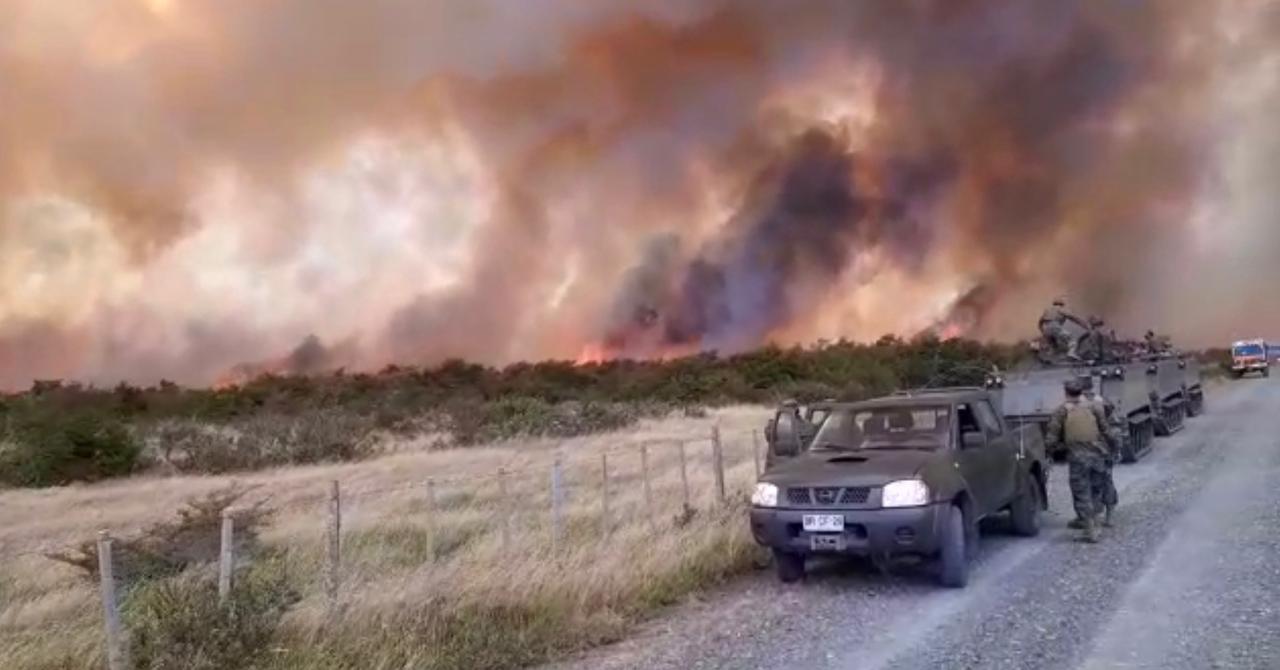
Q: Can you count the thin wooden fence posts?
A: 11